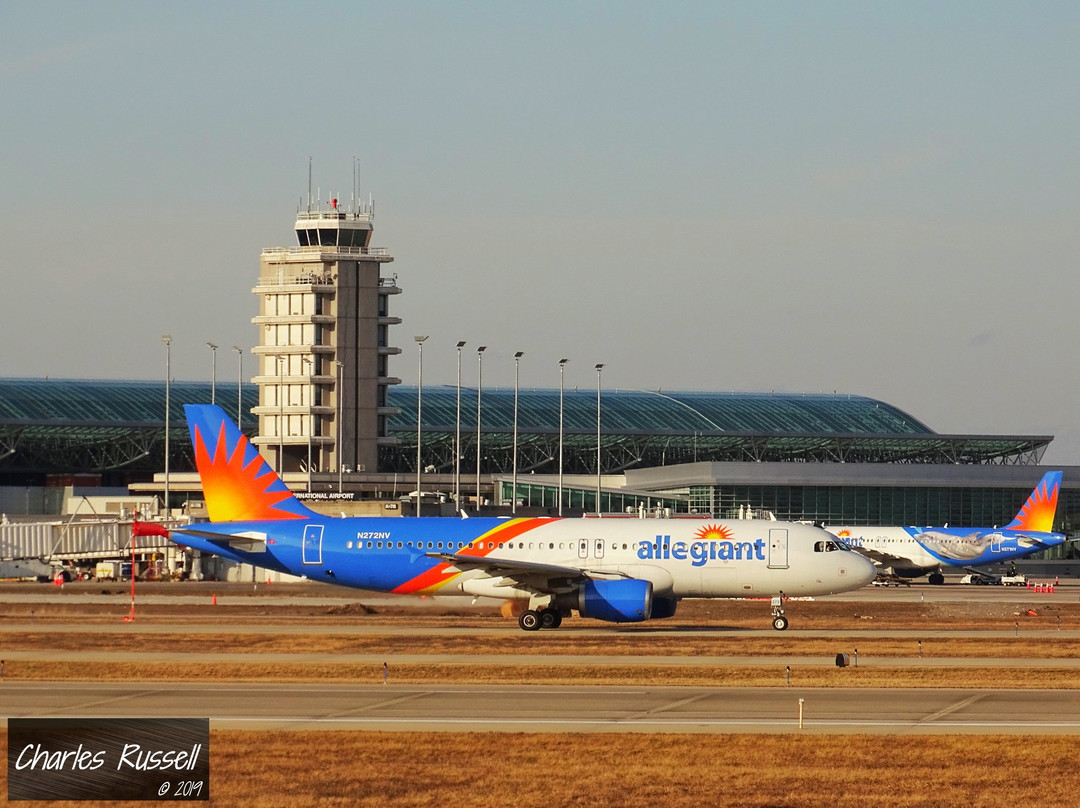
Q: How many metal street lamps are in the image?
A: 12